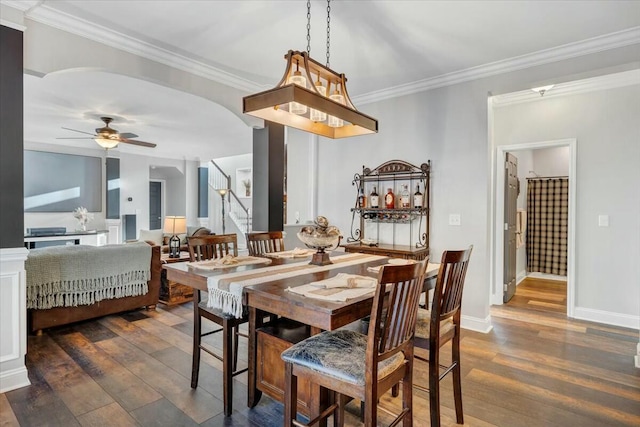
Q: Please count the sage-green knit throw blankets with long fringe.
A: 1